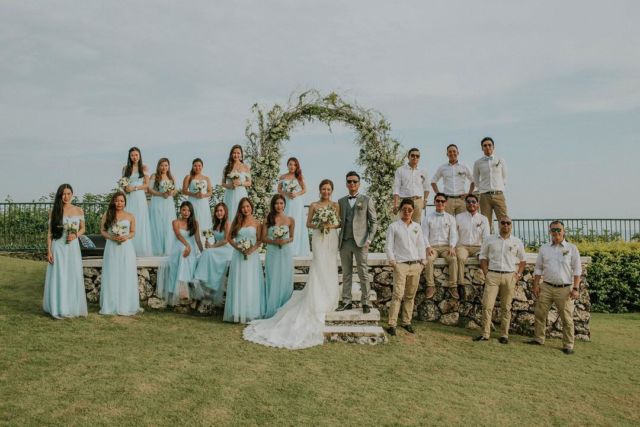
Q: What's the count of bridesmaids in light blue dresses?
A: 11